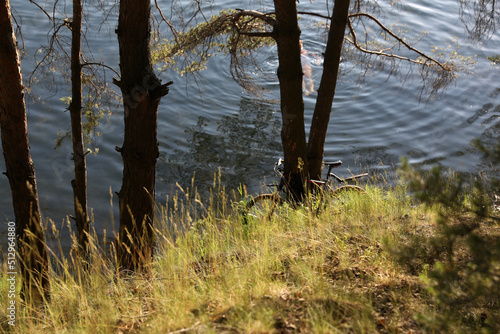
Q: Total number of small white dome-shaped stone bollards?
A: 0